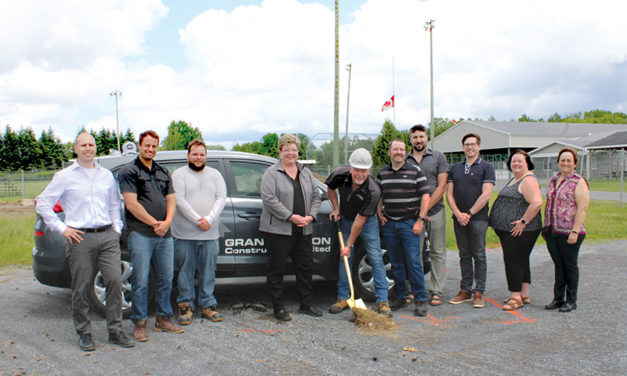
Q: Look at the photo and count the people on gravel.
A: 10